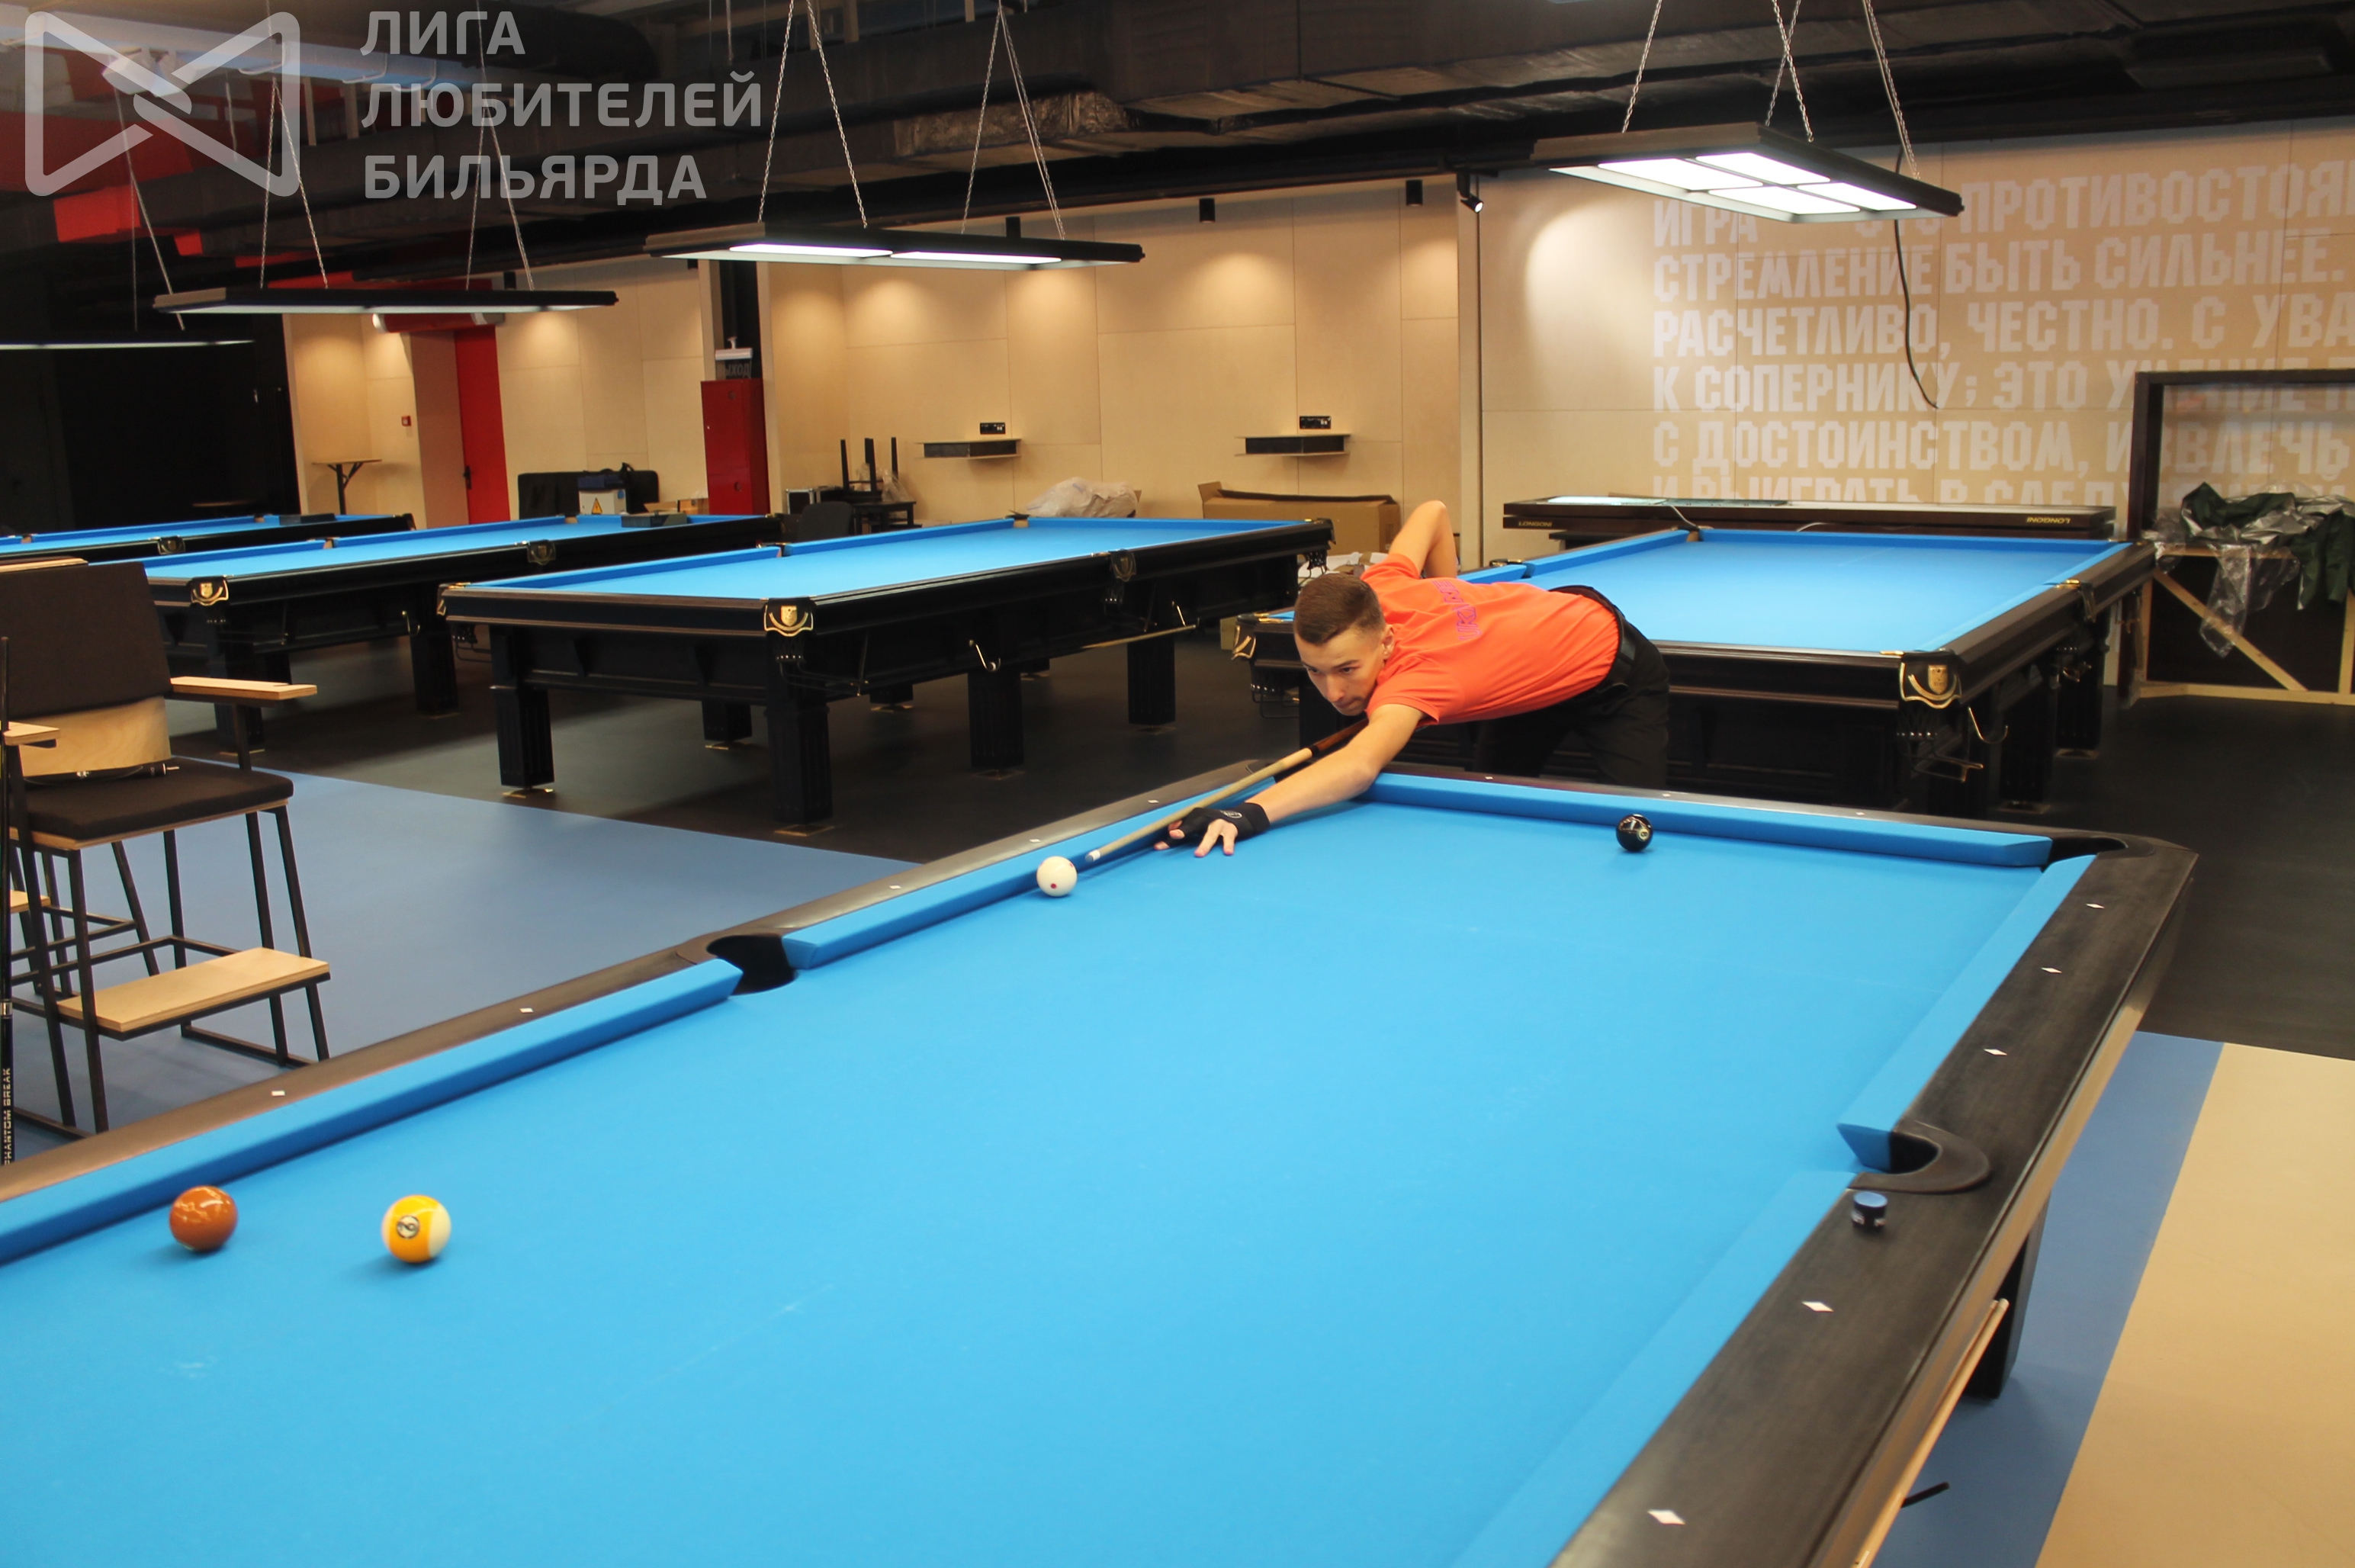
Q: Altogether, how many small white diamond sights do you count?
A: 13